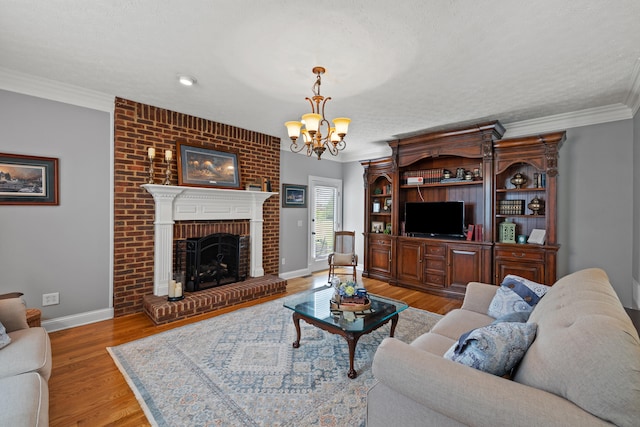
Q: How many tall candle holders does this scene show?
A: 2